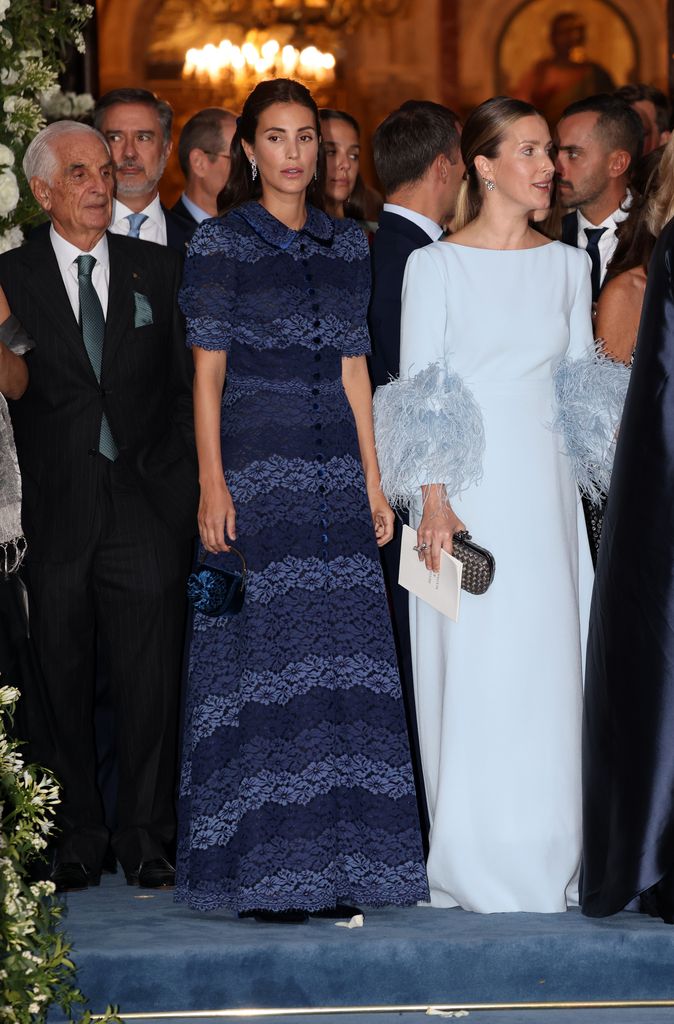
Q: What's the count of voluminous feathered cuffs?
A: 2